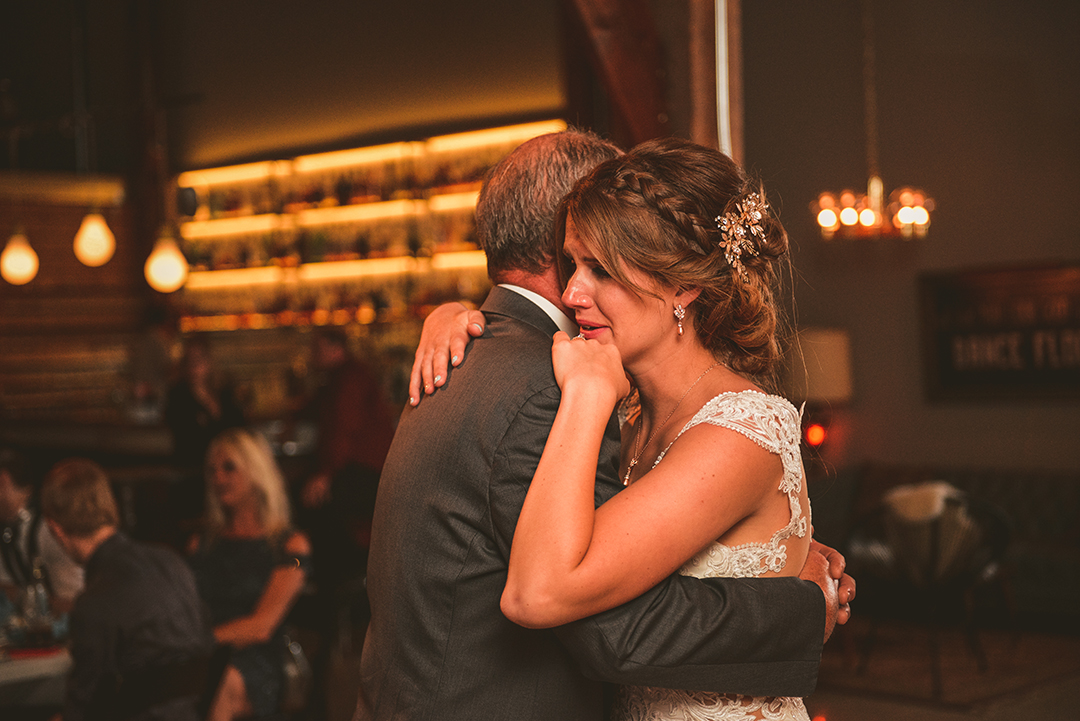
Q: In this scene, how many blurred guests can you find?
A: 5